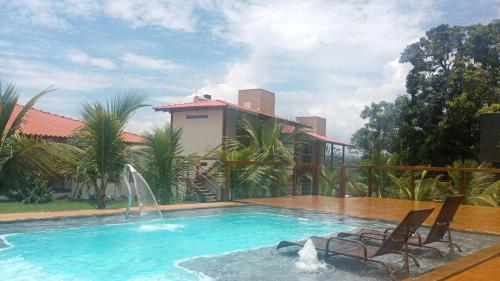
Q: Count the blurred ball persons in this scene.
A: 0